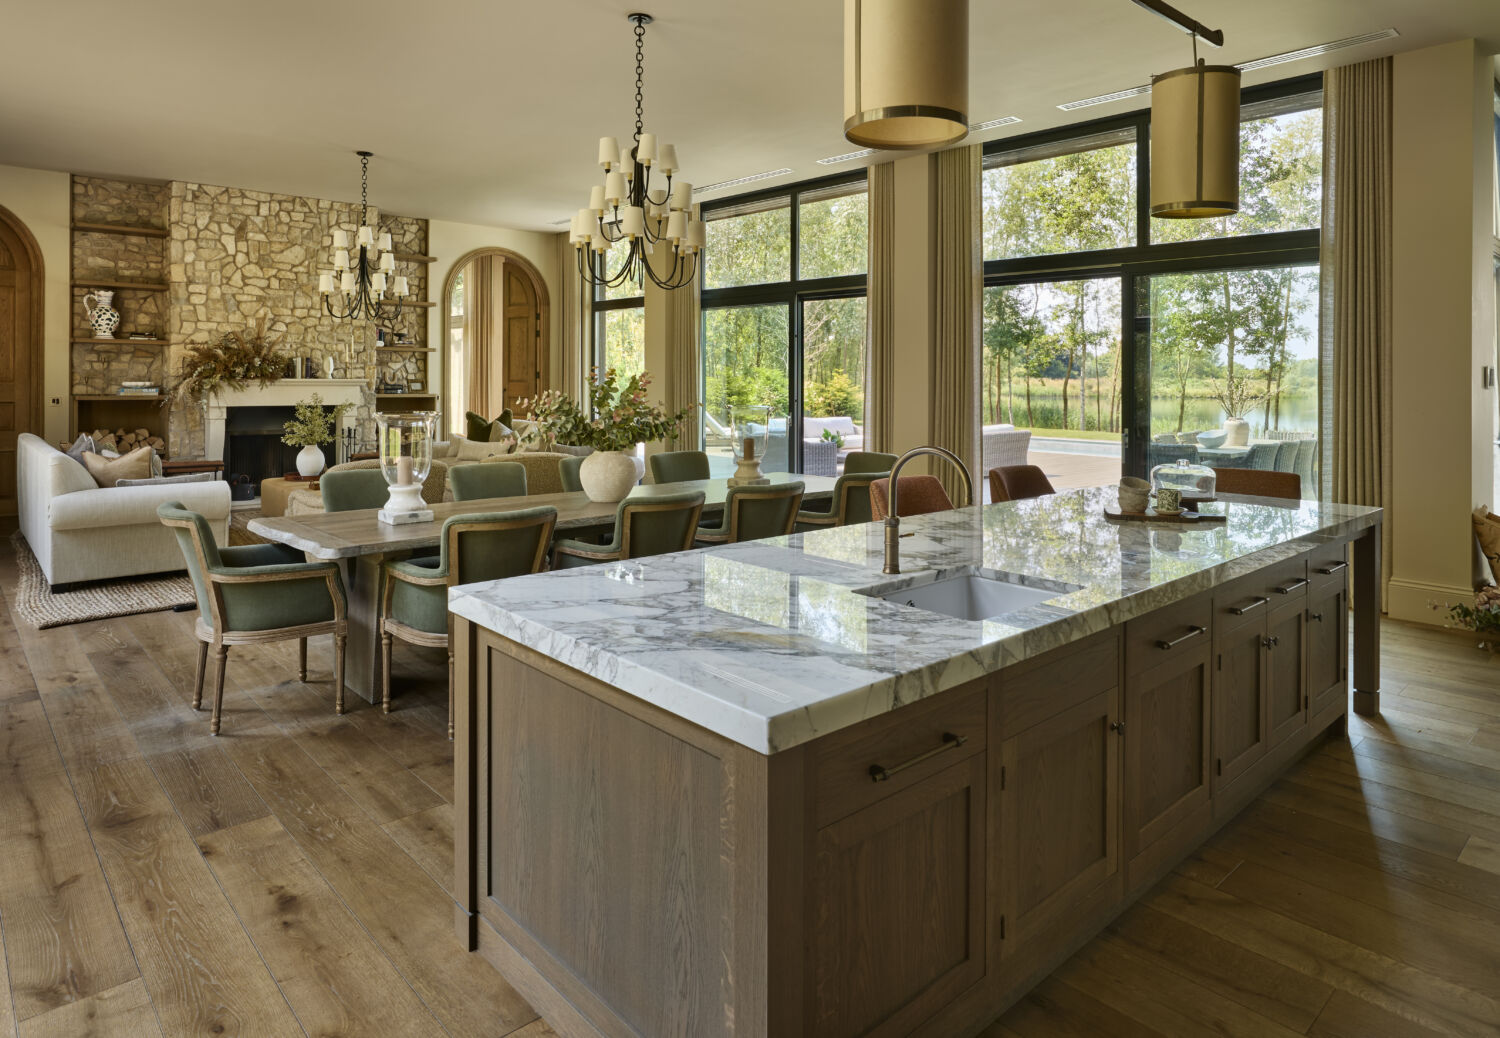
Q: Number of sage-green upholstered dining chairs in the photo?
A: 10